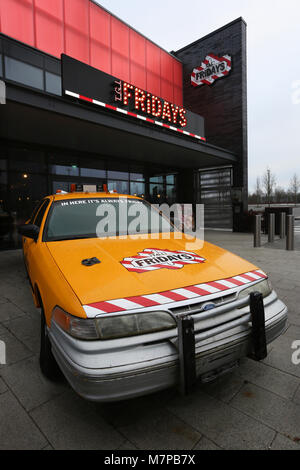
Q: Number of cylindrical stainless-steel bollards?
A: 4